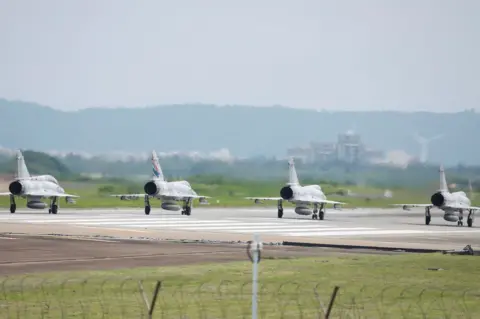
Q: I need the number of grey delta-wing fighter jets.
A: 4